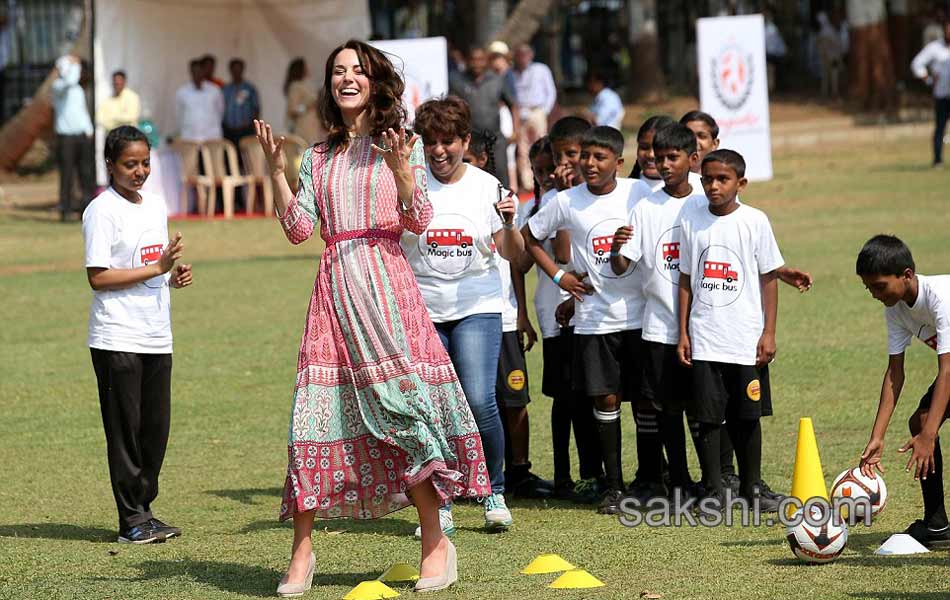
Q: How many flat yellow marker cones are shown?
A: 4